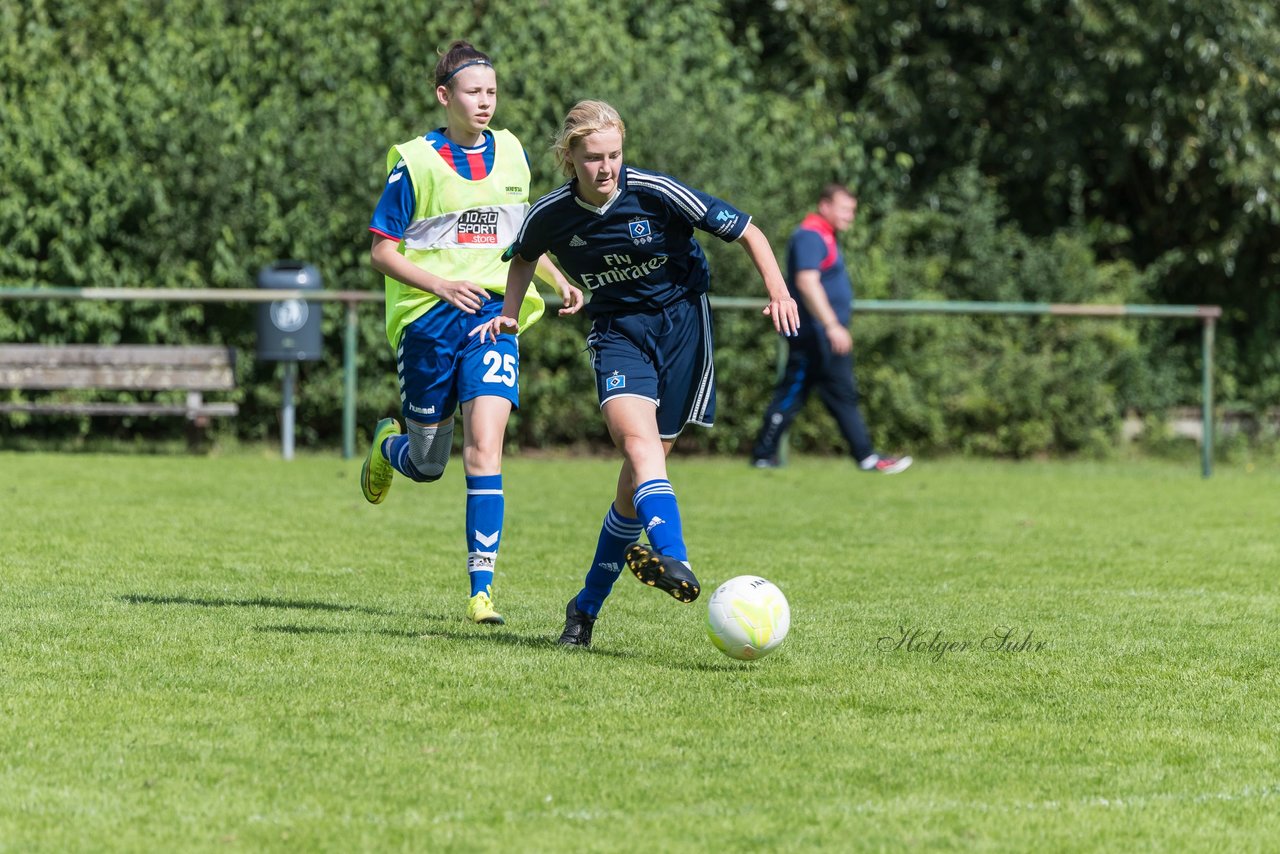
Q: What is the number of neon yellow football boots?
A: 2